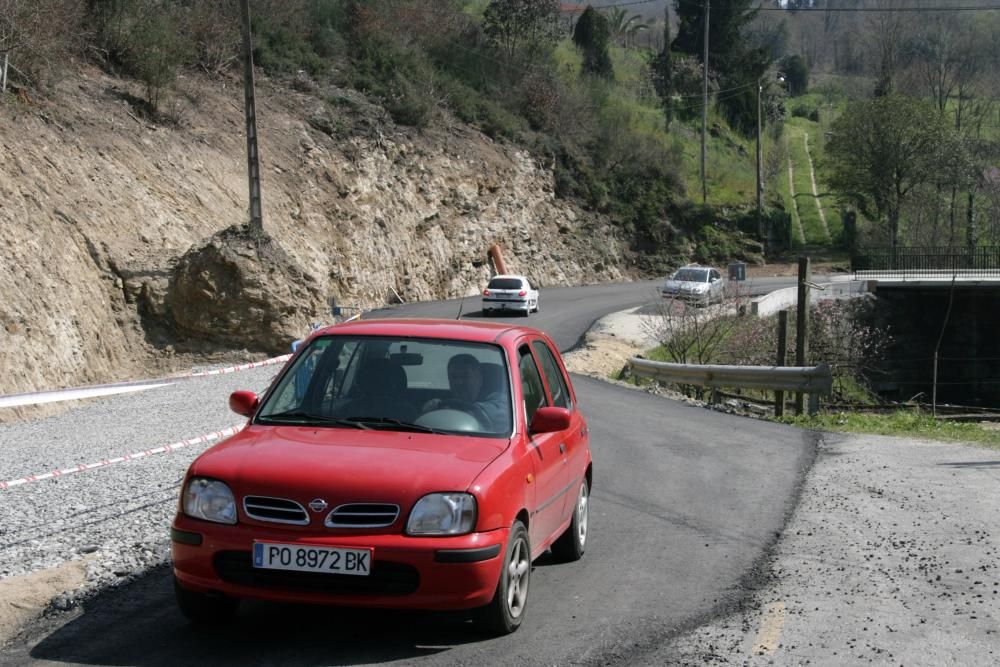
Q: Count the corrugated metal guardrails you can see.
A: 1